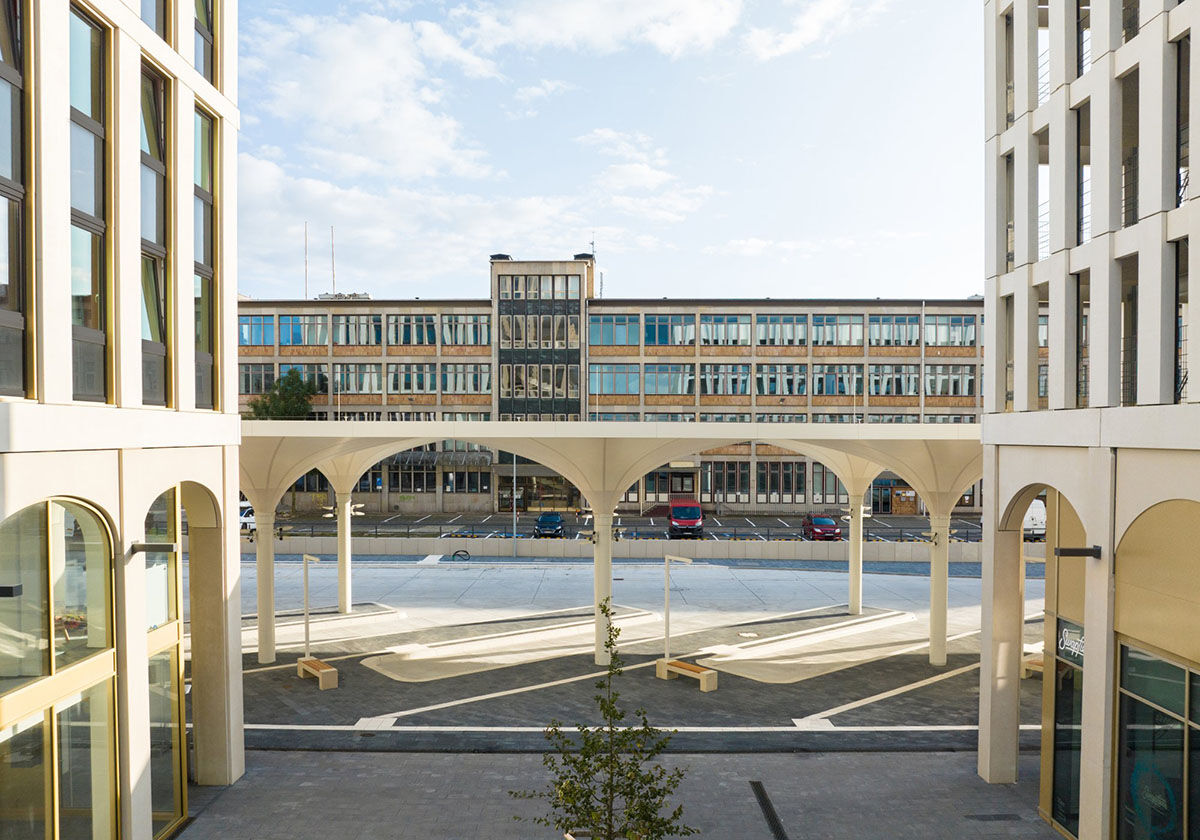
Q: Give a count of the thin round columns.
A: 5